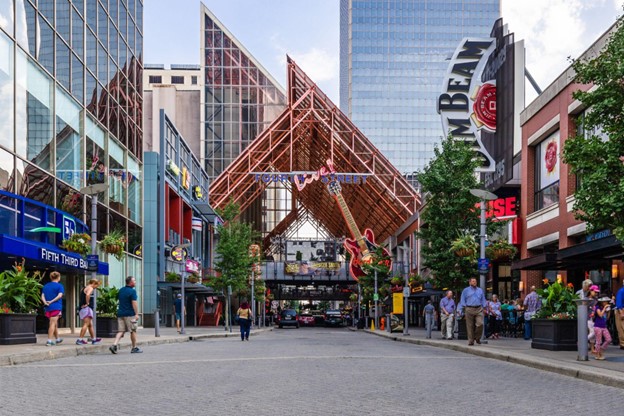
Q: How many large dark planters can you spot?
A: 3